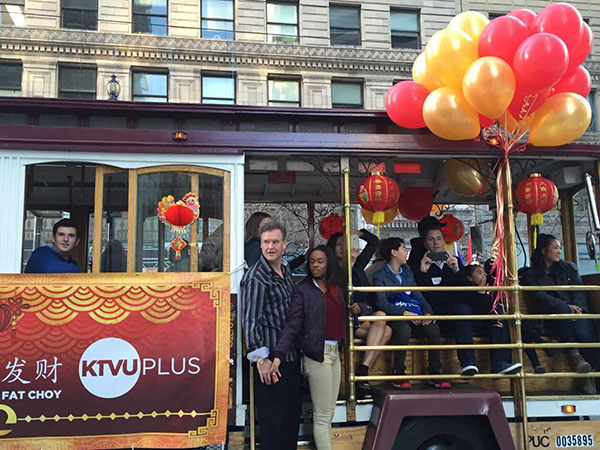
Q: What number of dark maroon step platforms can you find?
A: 1